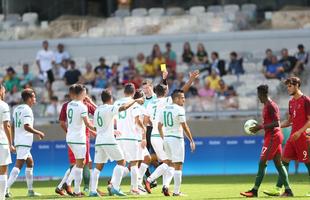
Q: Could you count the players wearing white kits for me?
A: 8